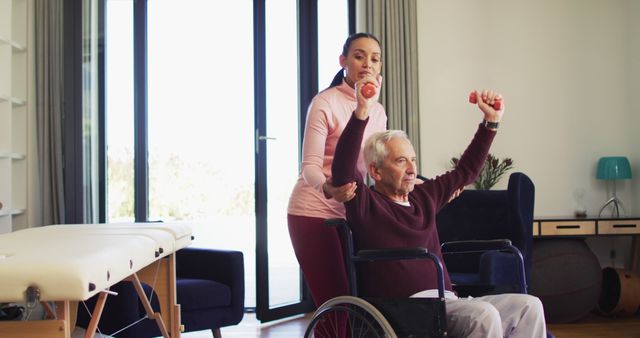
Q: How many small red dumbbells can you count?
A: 2